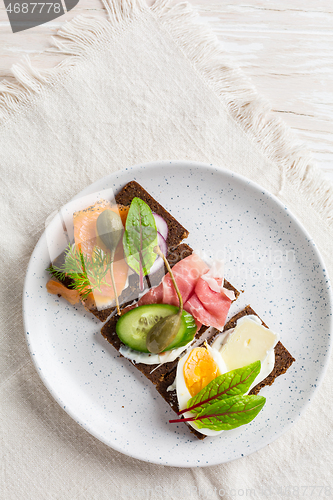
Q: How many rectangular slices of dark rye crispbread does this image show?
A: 3